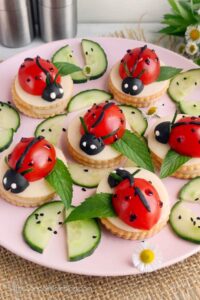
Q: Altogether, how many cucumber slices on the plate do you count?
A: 14